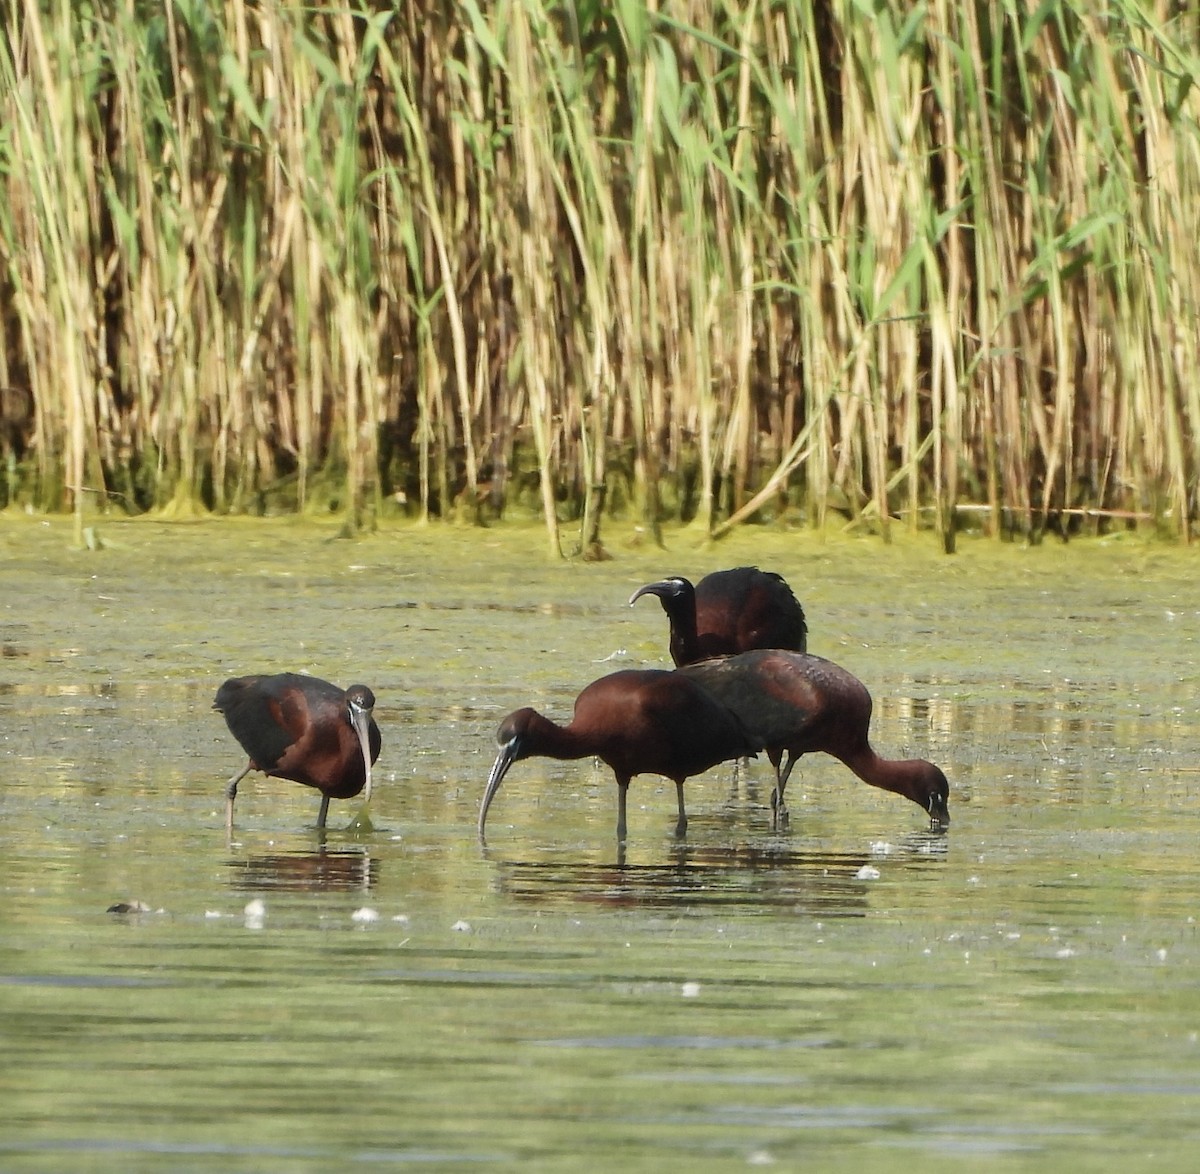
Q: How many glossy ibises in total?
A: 4